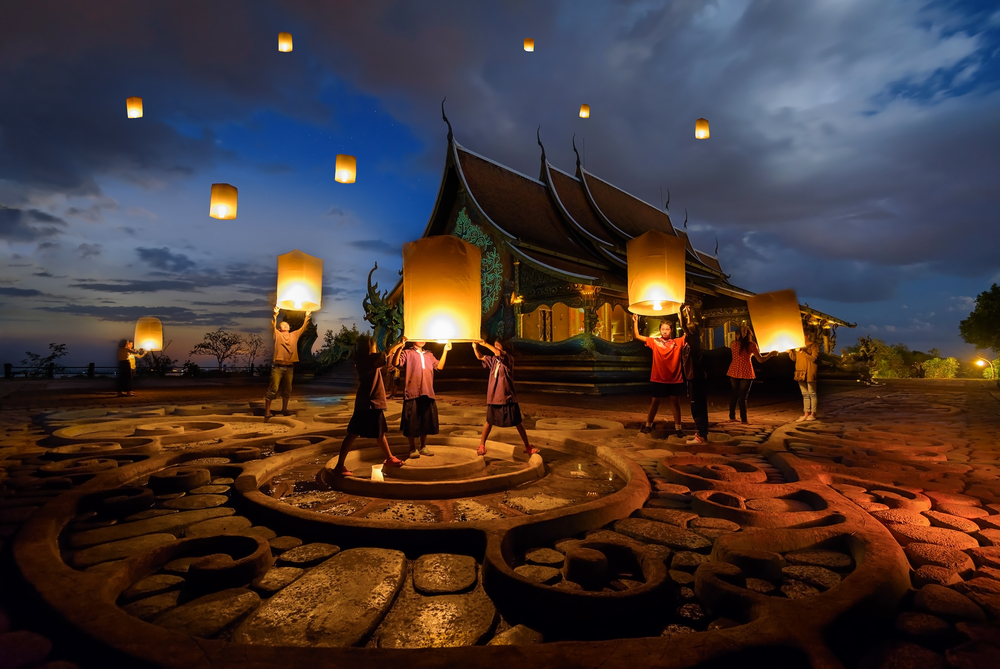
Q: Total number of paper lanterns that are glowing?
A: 12